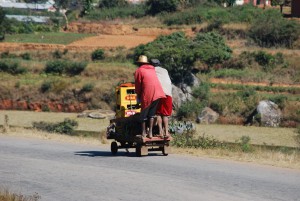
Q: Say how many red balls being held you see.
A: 0